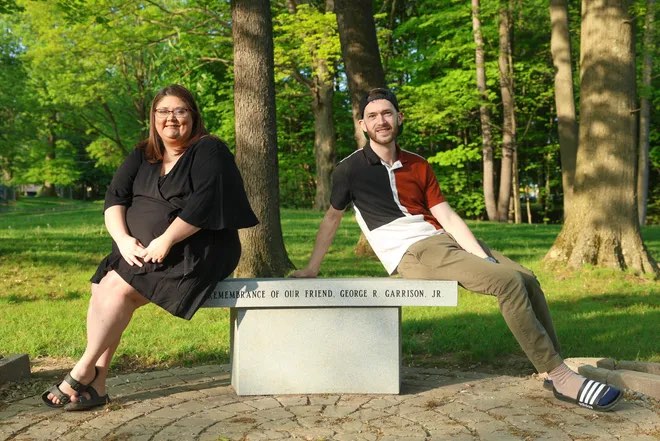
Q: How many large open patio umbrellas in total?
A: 0